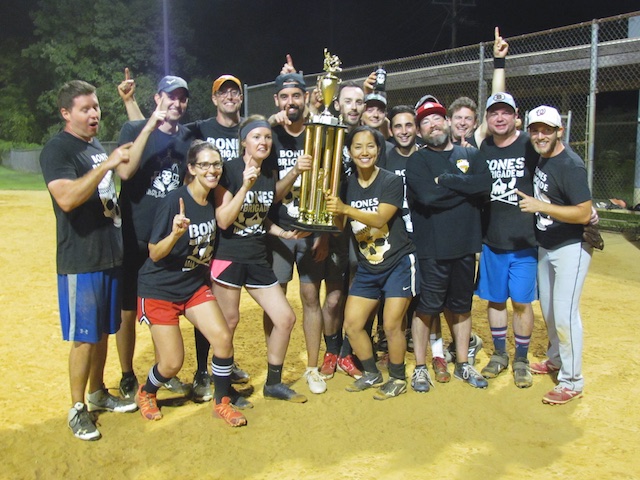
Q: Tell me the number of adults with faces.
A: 14